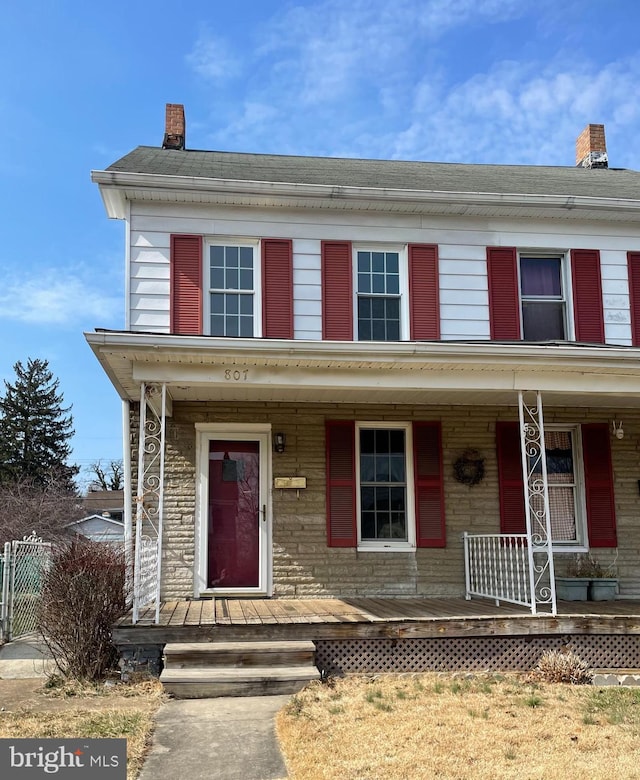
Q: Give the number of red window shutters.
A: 11